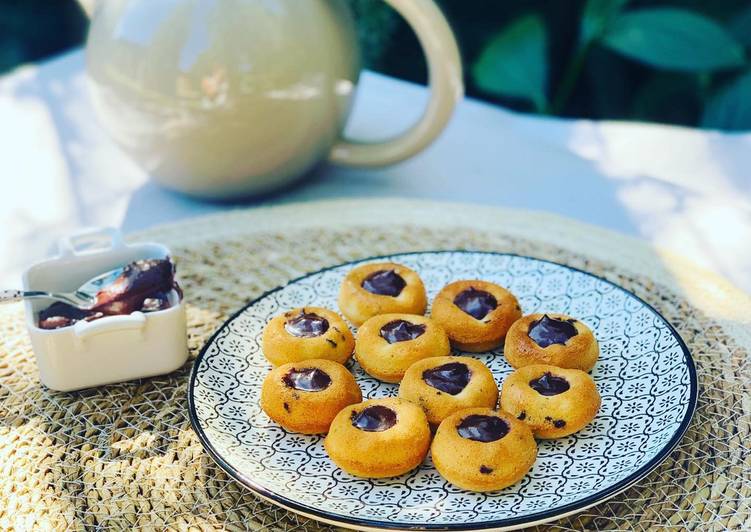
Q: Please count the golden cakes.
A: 10